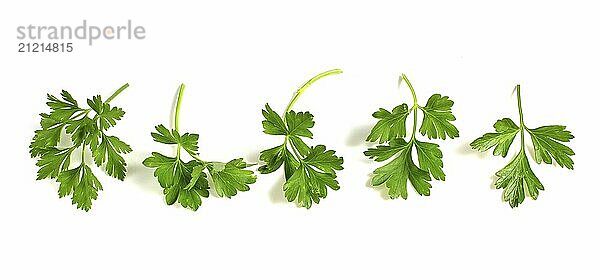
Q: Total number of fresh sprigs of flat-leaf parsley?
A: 5